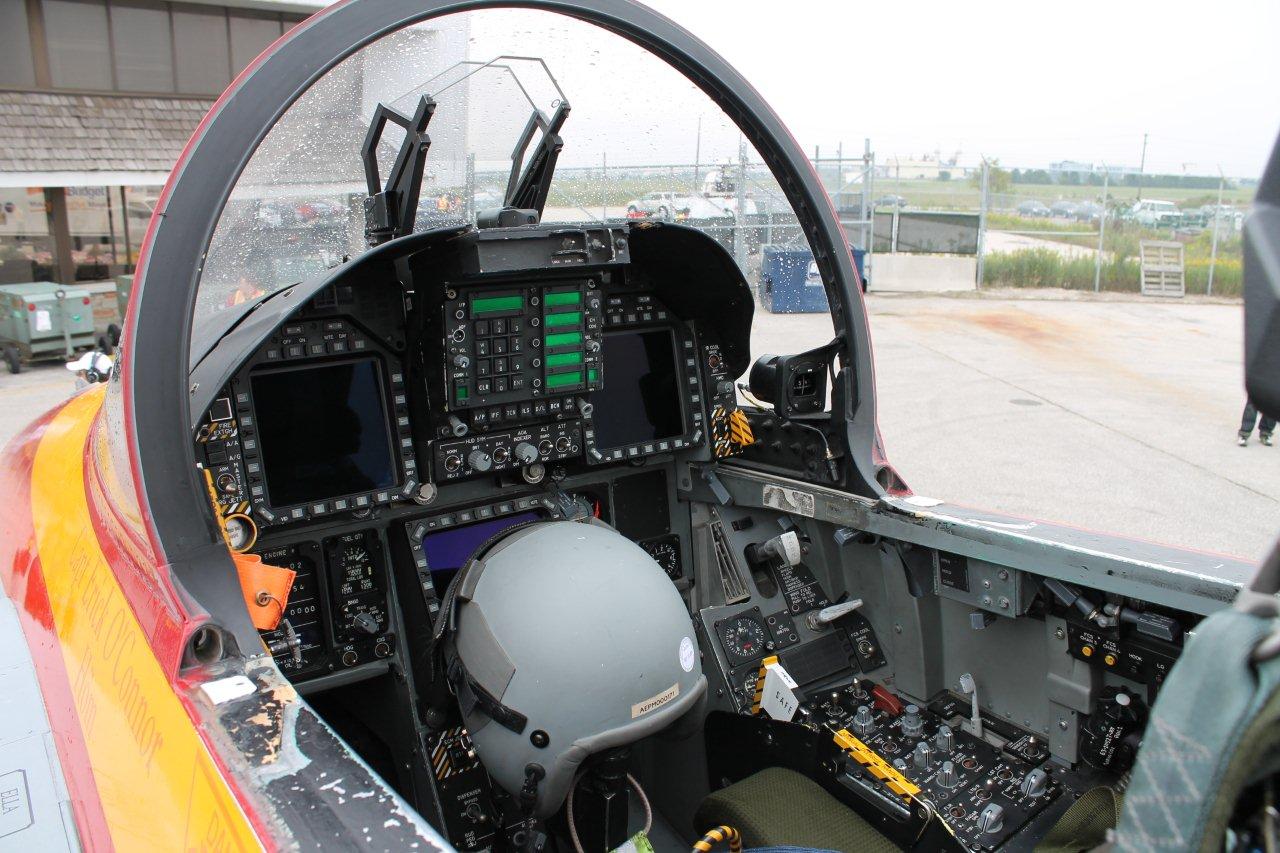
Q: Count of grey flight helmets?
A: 1